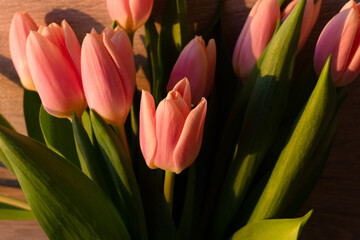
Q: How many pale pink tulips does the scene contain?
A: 9